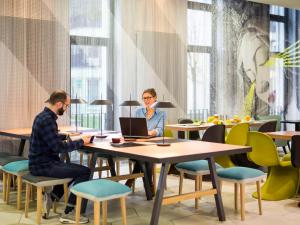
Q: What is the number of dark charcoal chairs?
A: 4